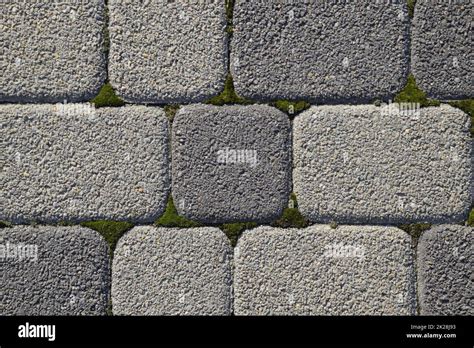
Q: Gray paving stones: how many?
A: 11